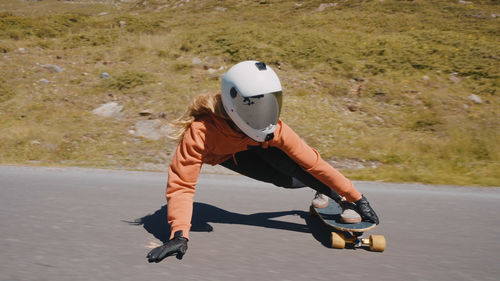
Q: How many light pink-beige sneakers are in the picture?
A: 2